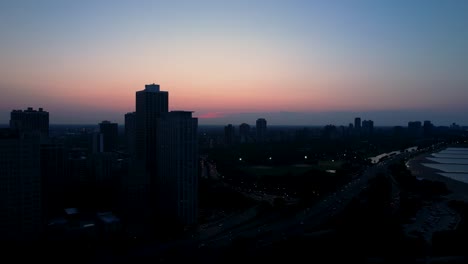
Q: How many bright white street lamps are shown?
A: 3